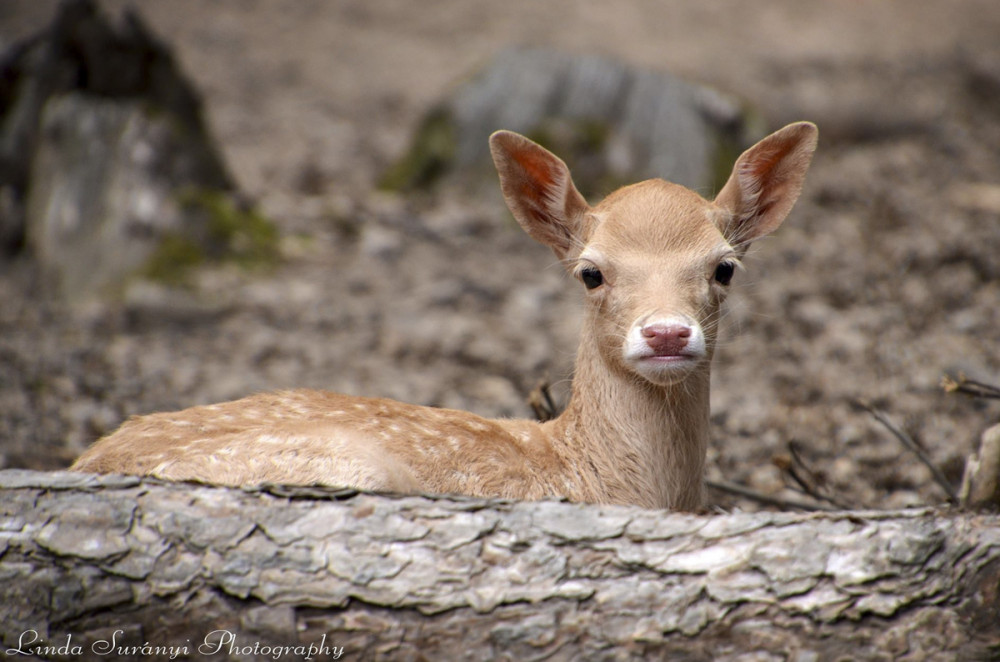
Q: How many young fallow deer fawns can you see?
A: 1